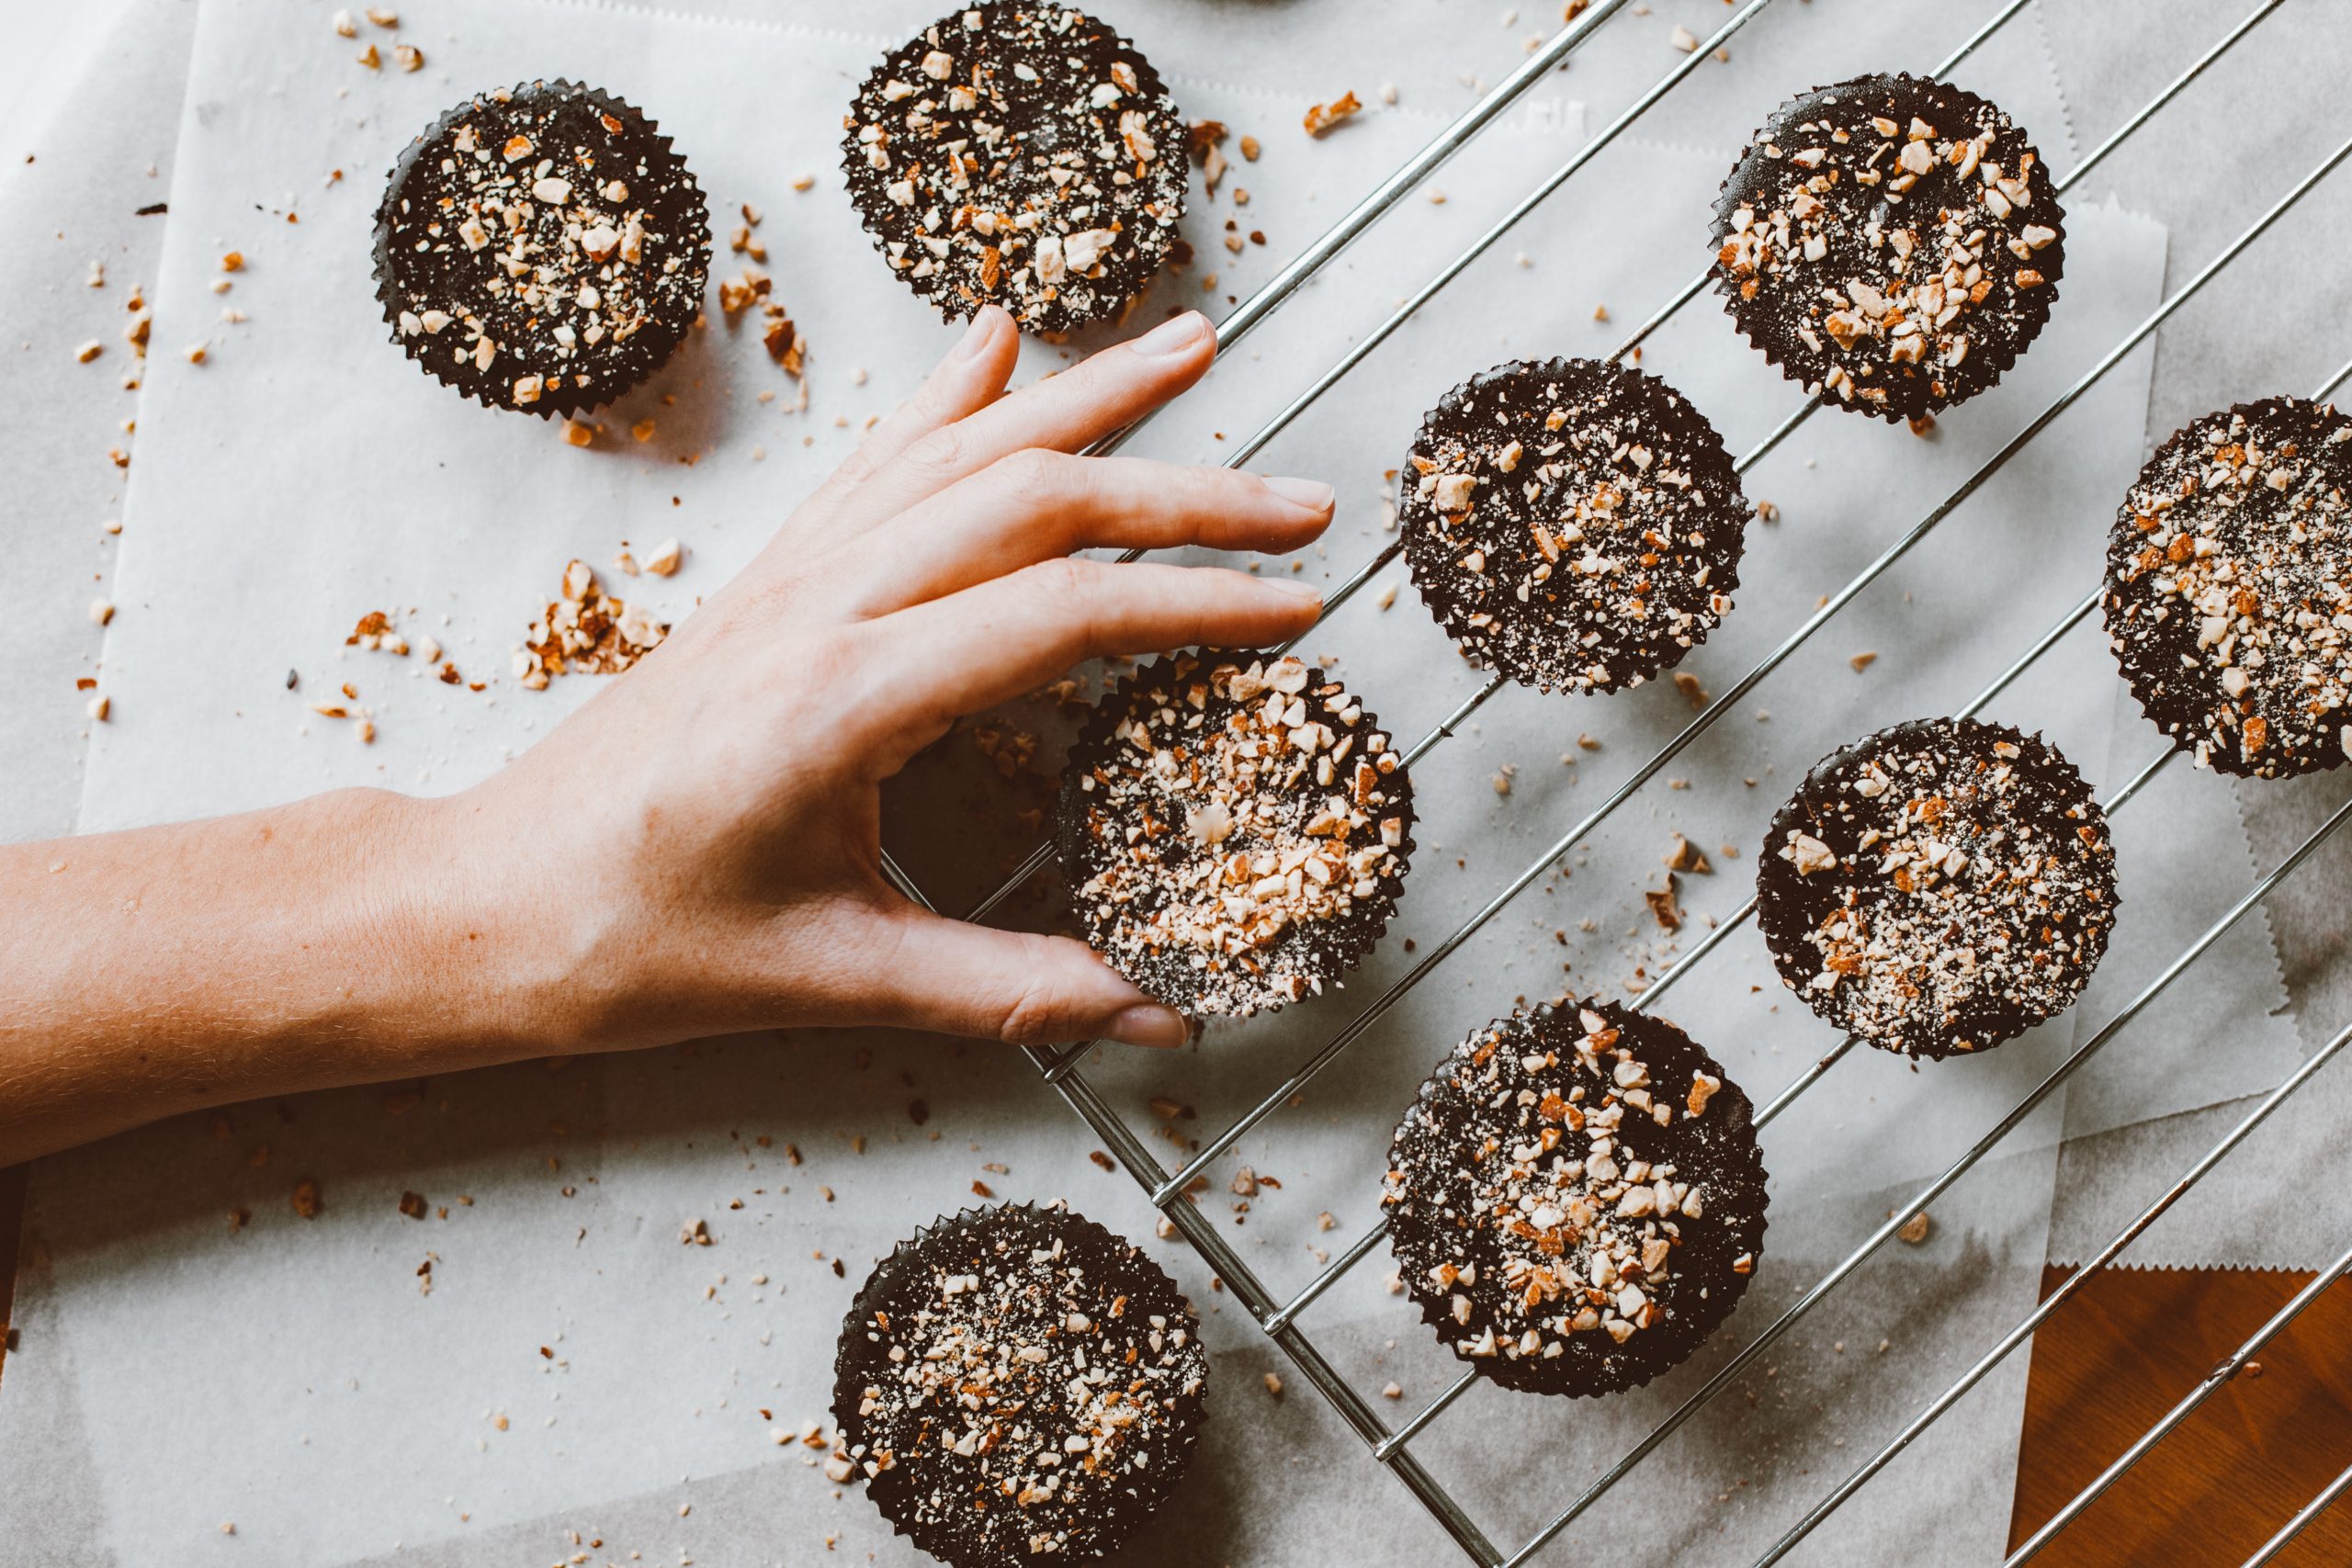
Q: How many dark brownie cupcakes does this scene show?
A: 9